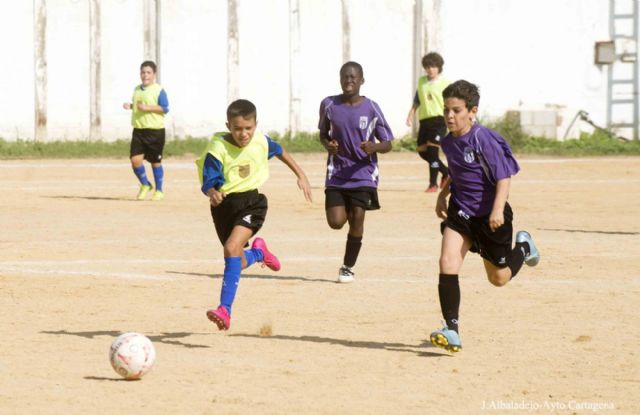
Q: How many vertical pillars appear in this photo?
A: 7